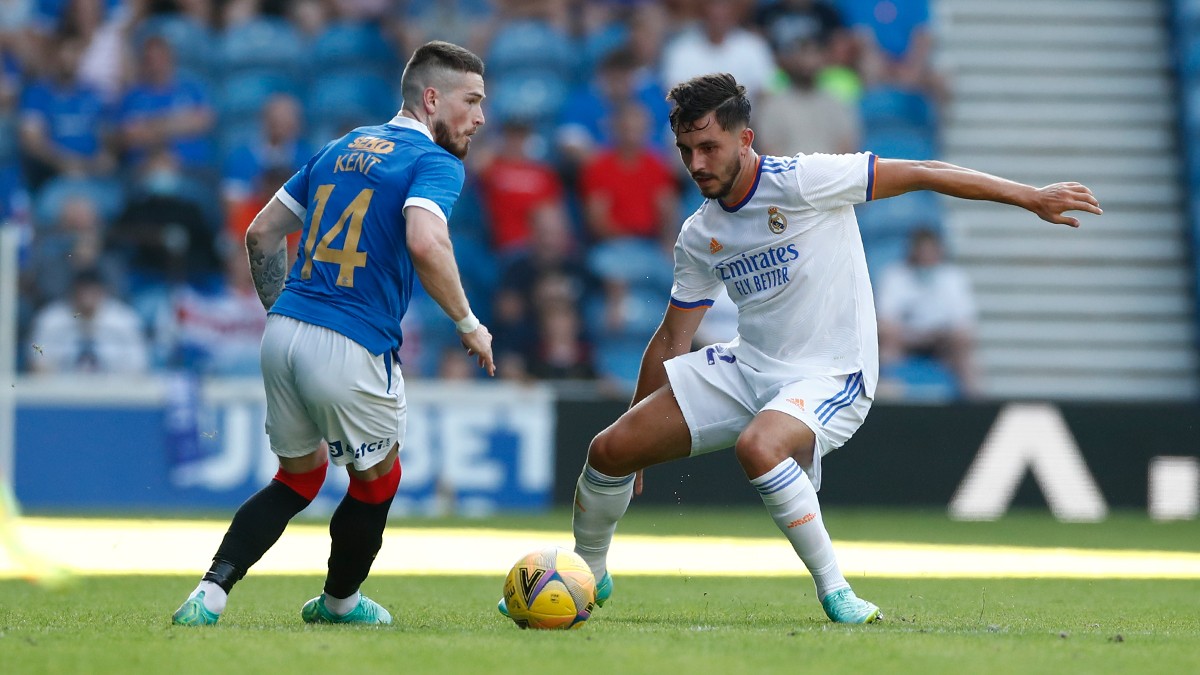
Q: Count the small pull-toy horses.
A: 0